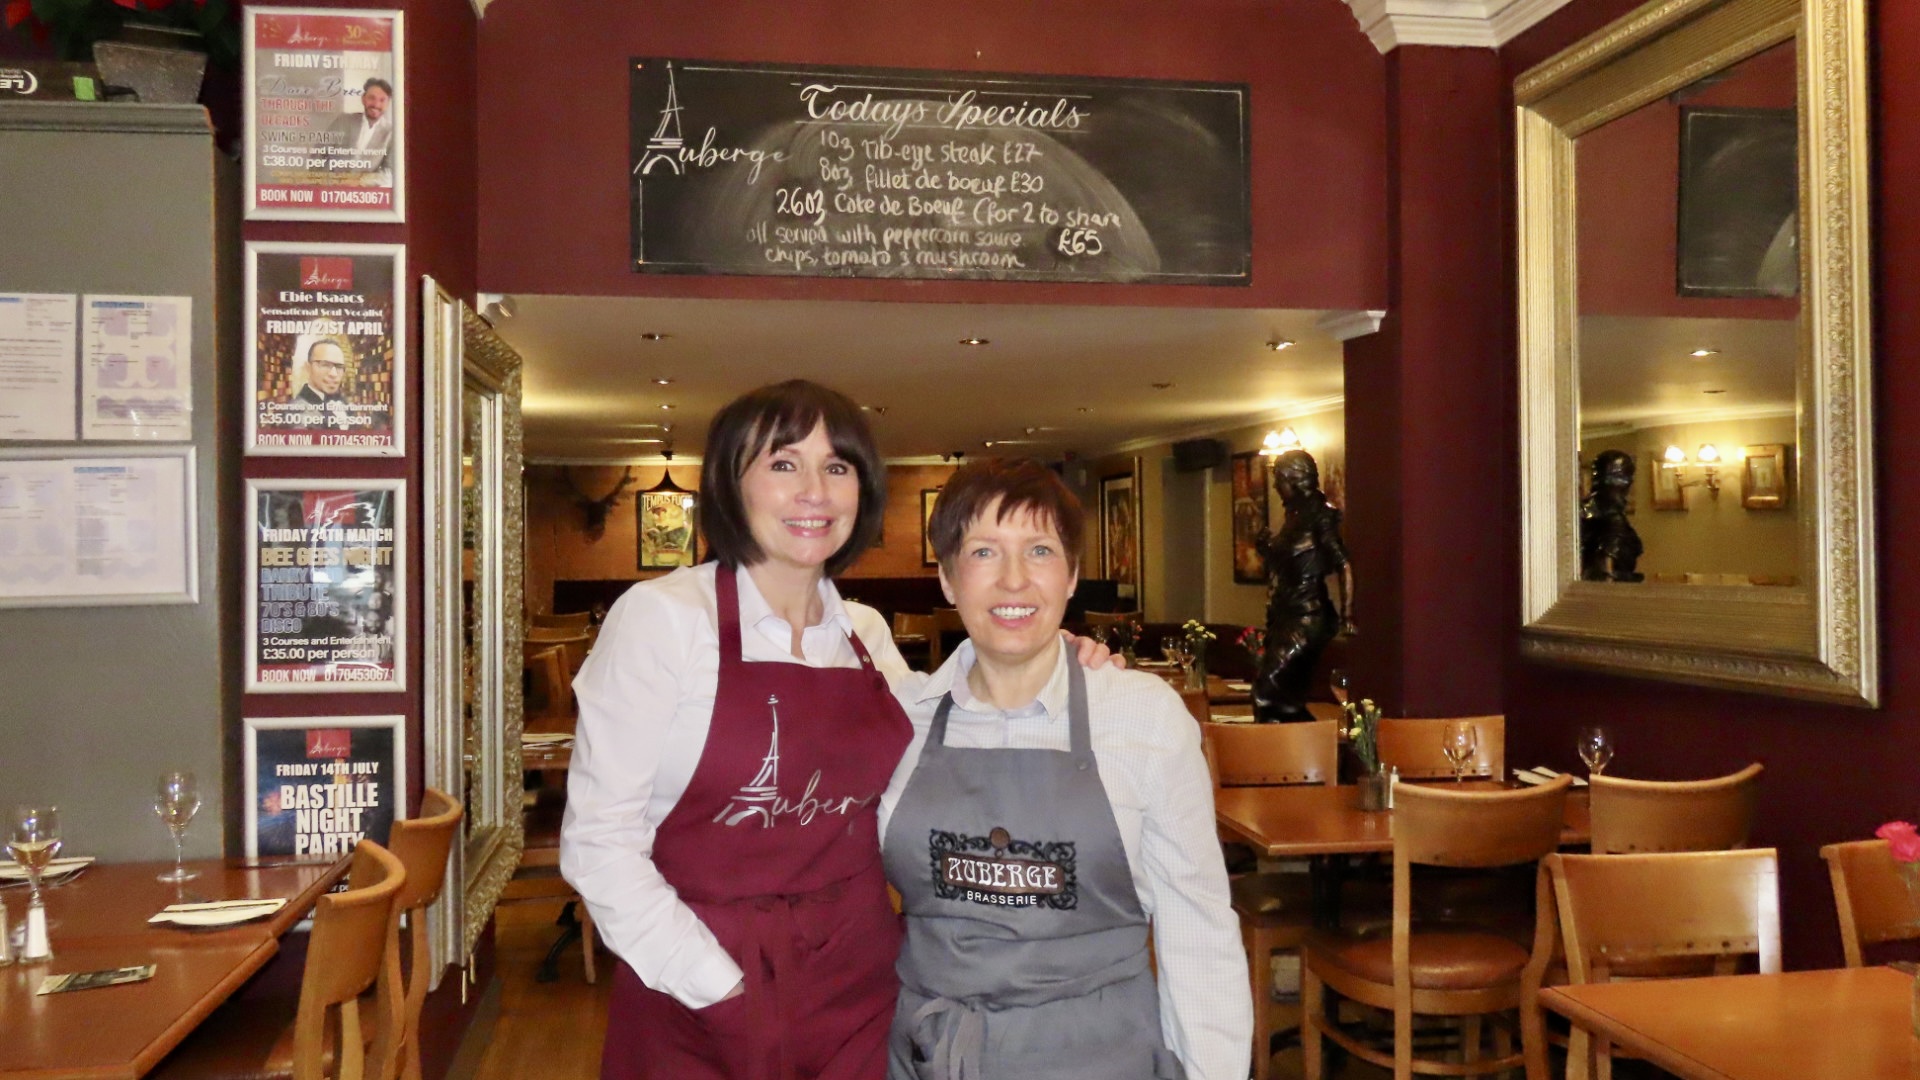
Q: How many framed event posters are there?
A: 4